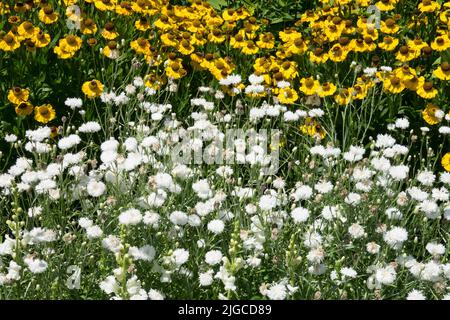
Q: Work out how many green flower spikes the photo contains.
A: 4